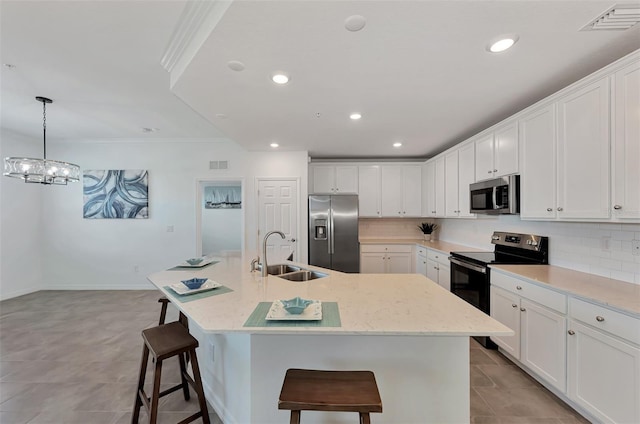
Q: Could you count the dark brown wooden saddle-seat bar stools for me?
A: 3